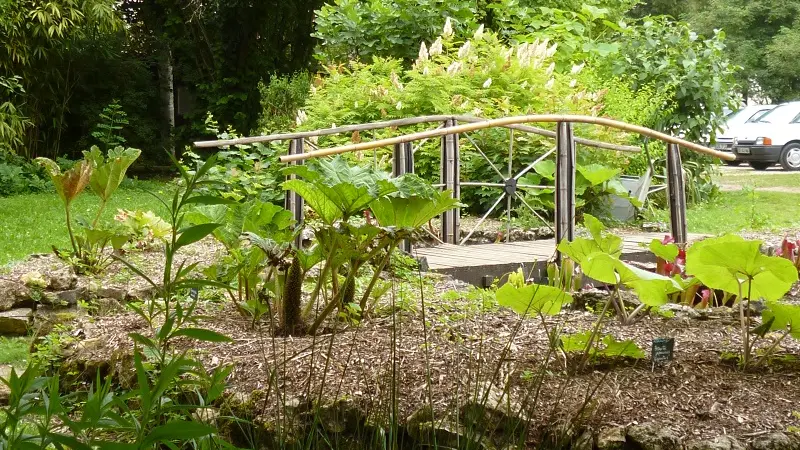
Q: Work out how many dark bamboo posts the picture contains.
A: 5